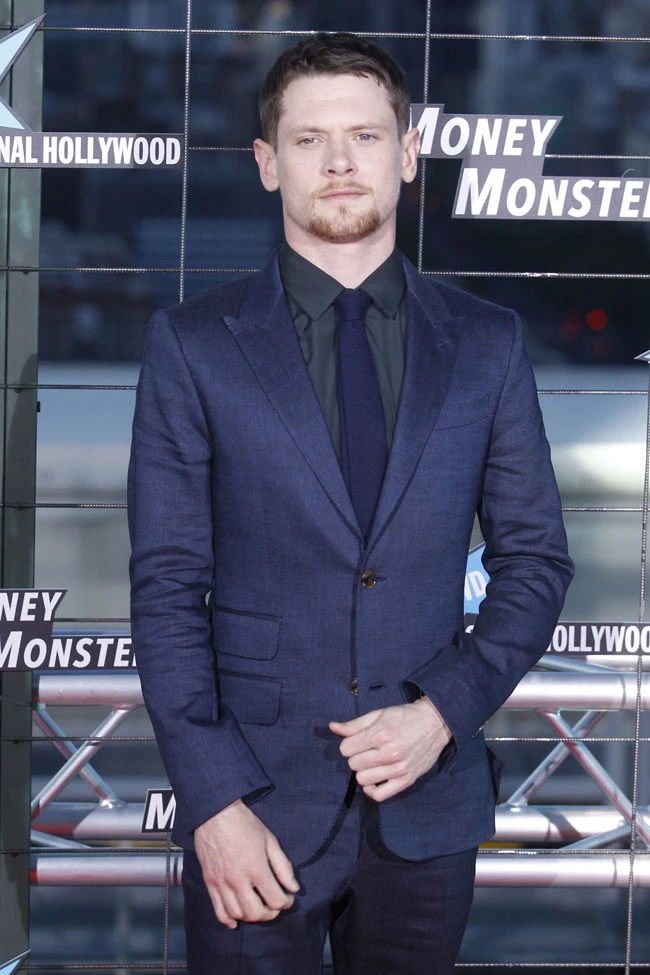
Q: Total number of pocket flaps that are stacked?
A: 2